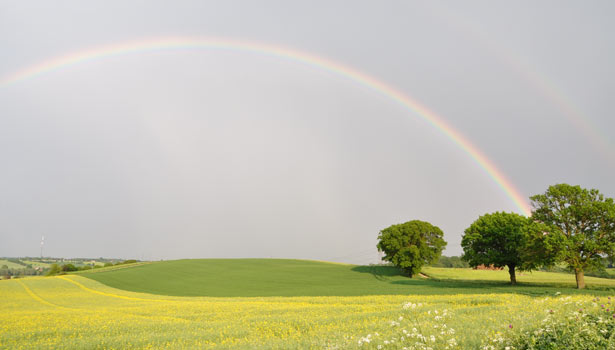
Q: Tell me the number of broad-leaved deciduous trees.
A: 3